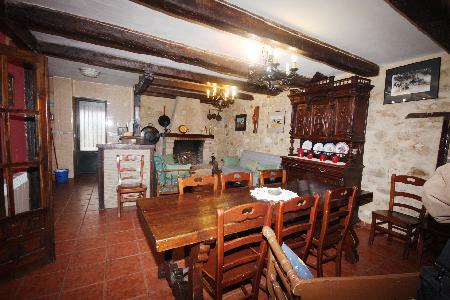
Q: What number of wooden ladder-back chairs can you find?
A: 8